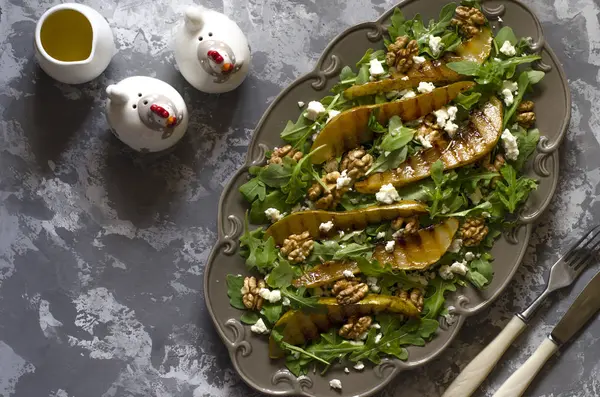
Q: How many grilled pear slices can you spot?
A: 6